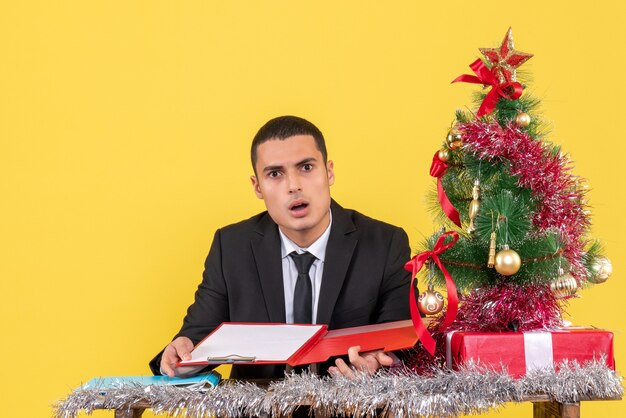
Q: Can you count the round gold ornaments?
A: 7